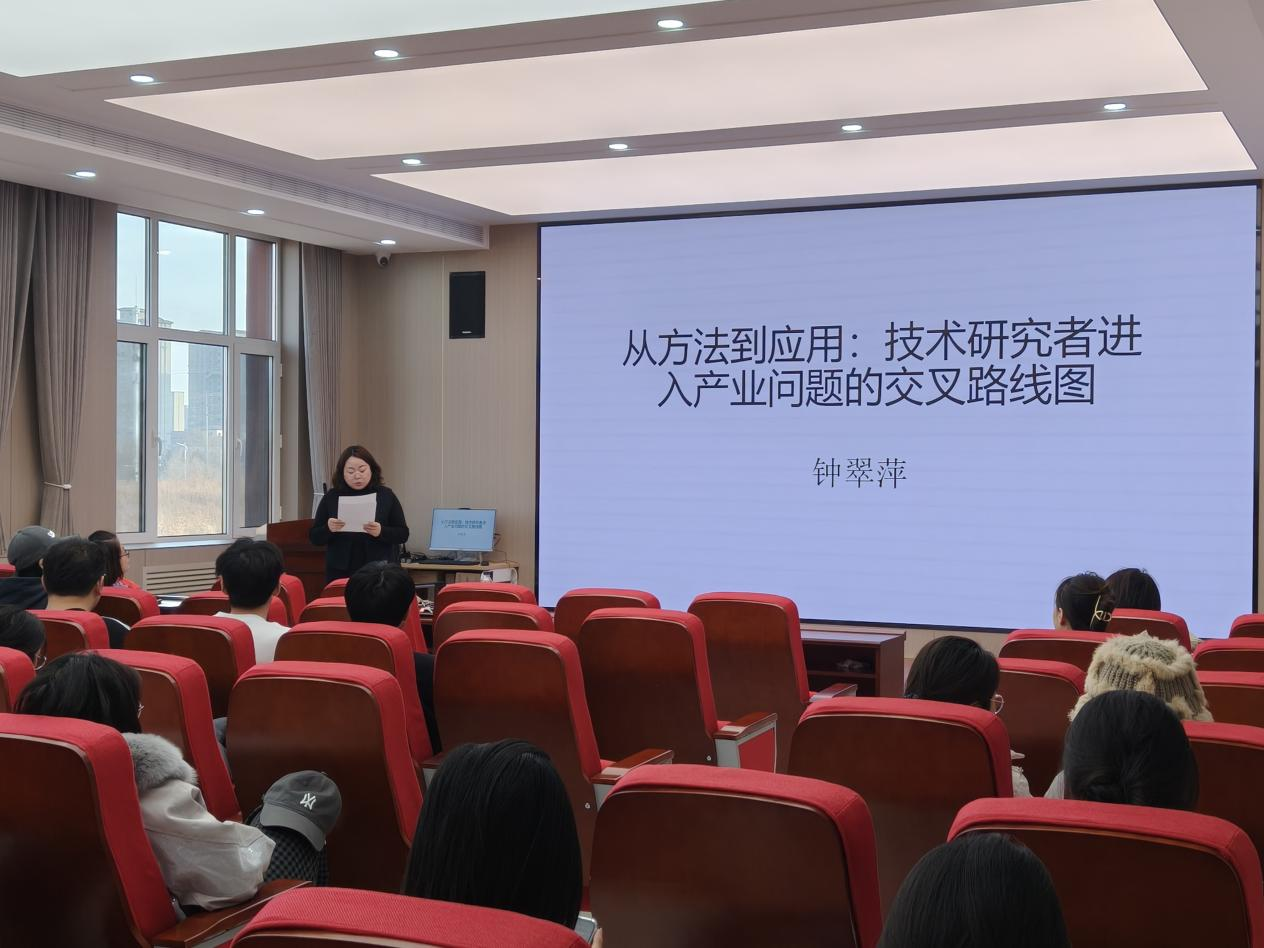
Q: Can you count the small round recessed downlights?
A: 10